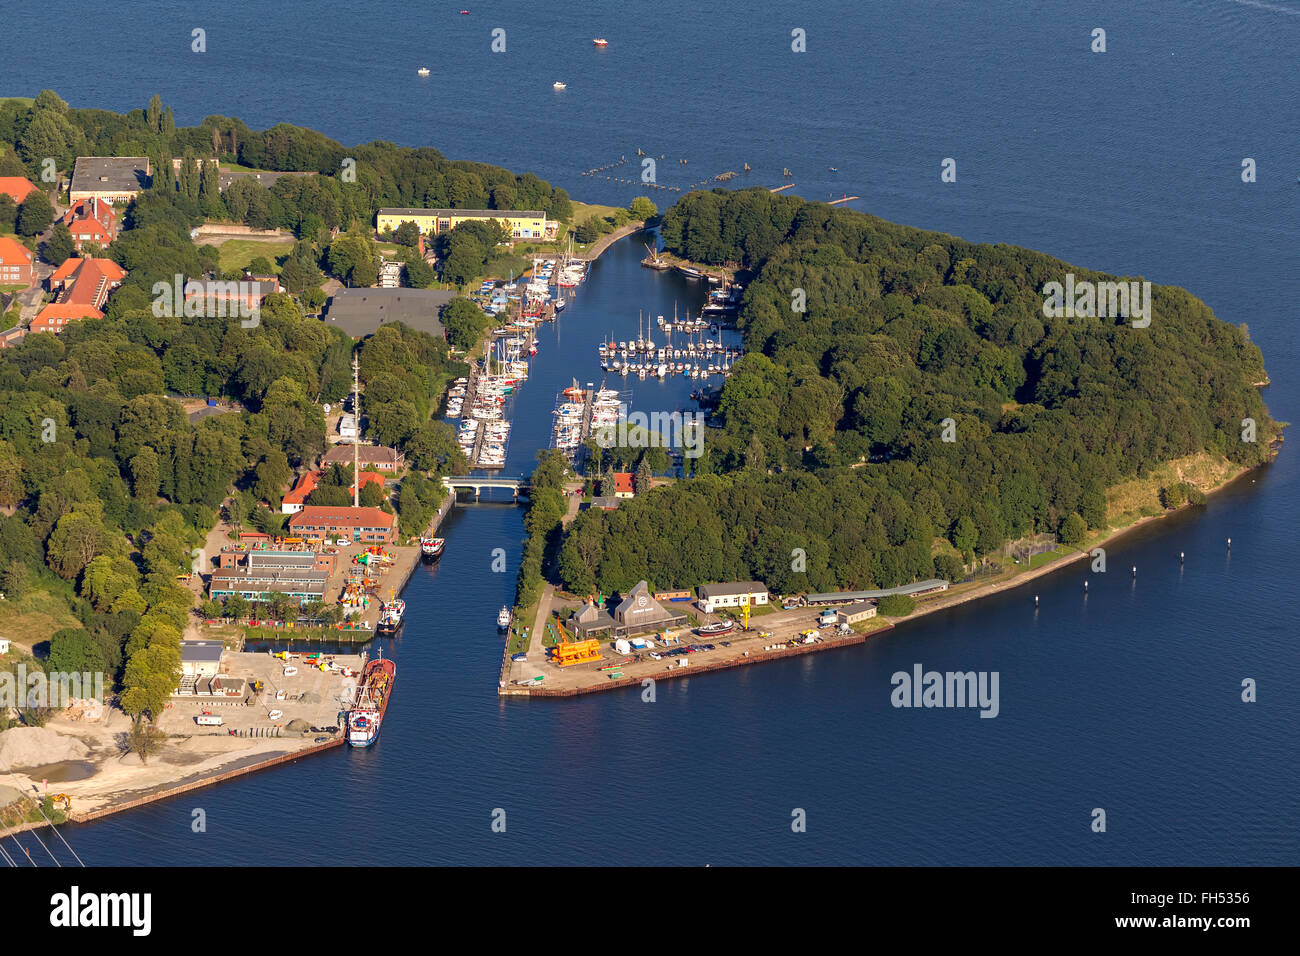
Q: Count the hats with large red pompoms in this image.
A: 0